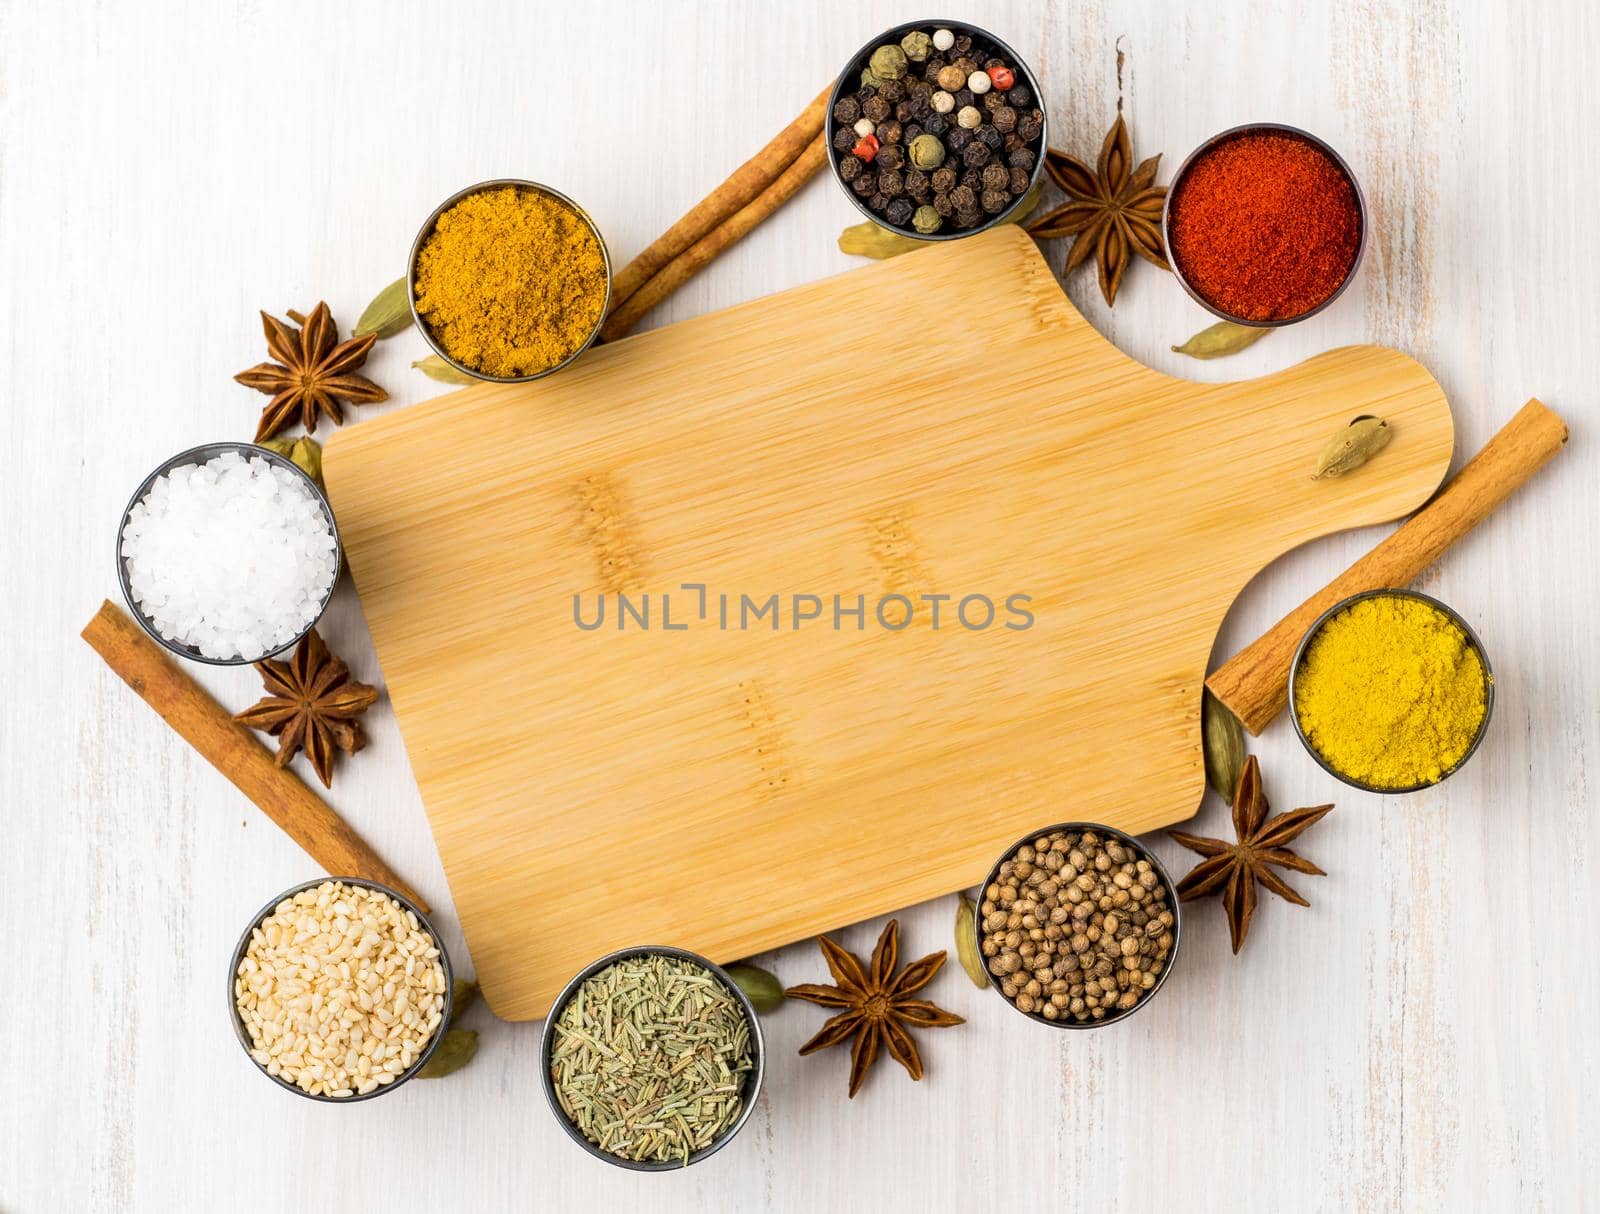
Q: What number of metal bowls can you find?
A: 8